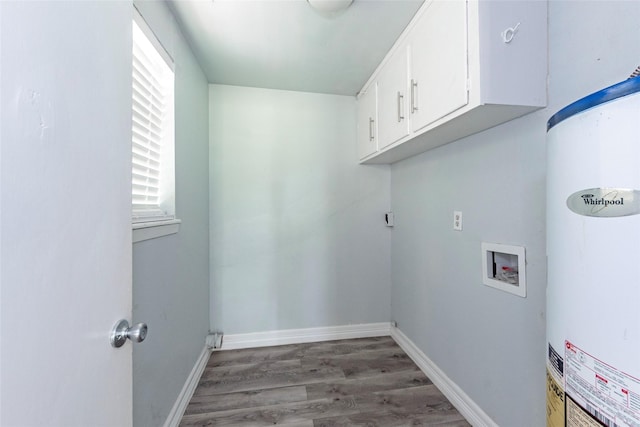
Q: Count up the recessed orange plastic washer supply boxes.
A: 0